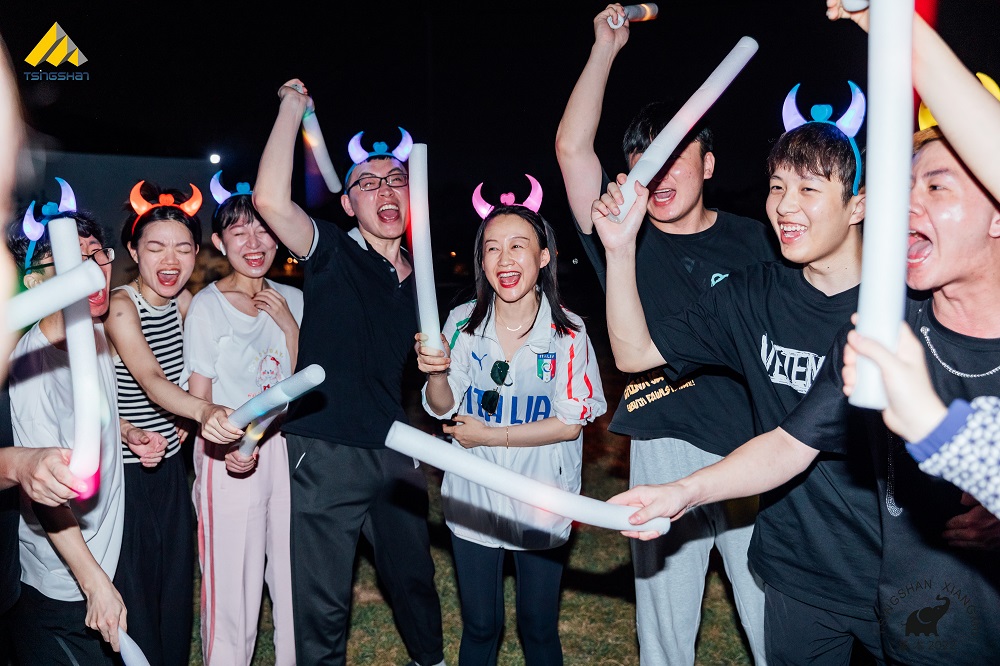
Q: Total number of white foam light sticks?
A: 12